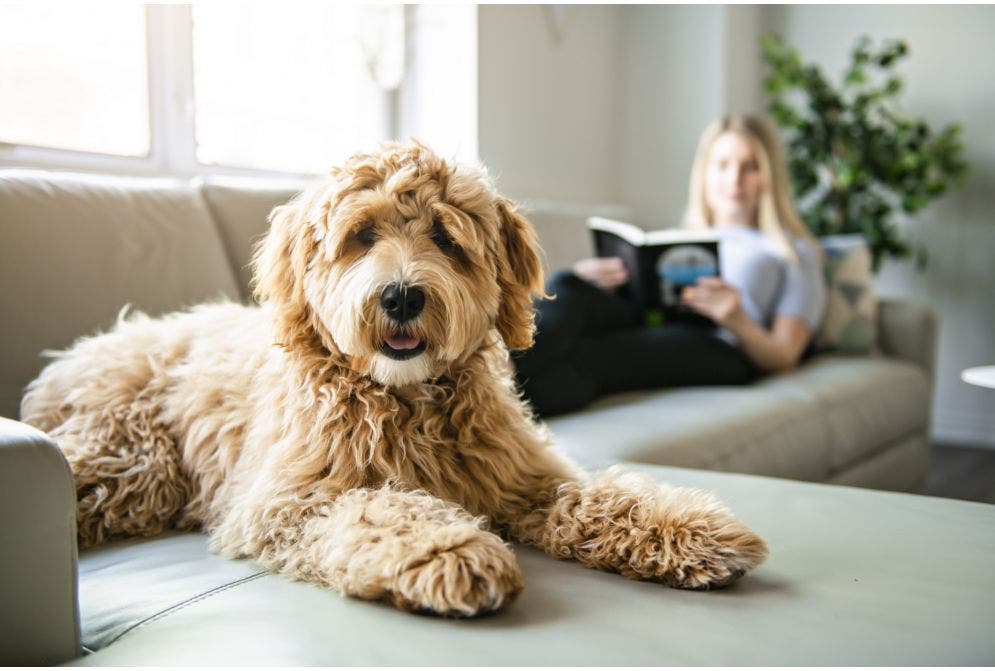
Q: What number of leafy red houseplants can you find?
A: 0